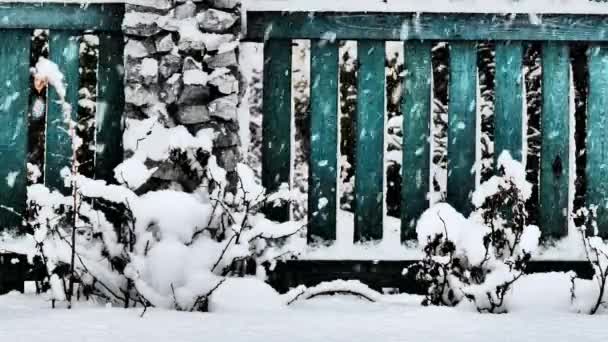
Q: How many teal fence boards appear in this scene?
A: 11